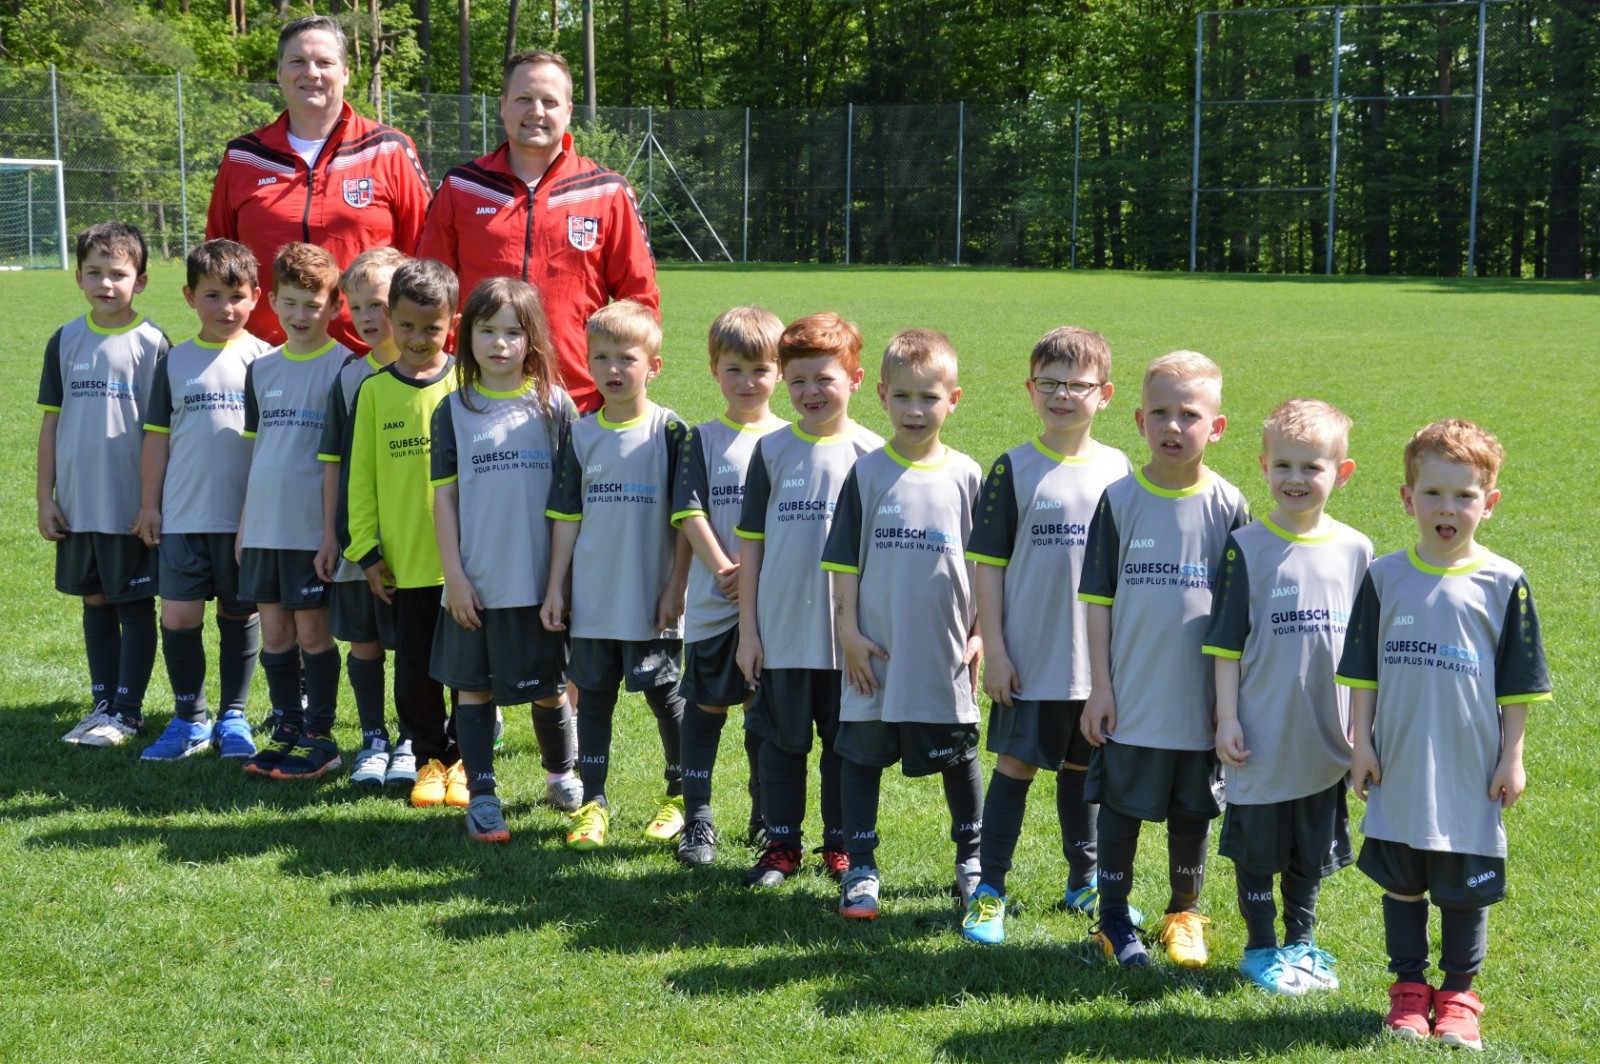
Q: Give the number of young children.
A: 14